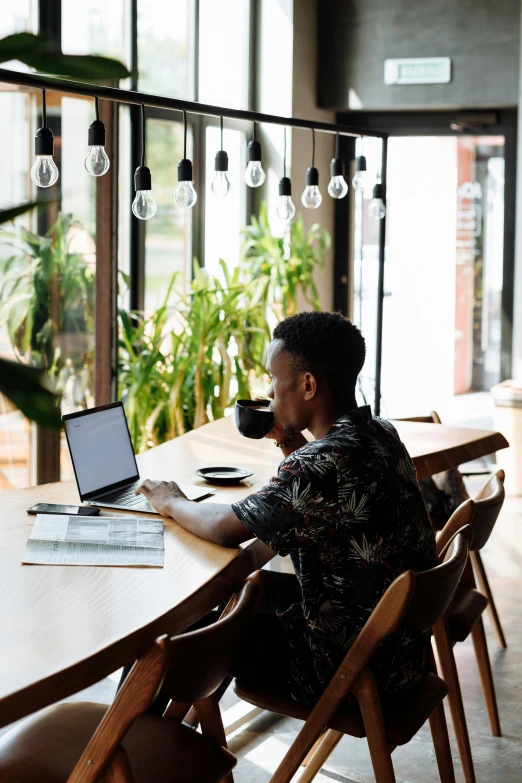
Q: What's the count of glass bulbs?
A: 11